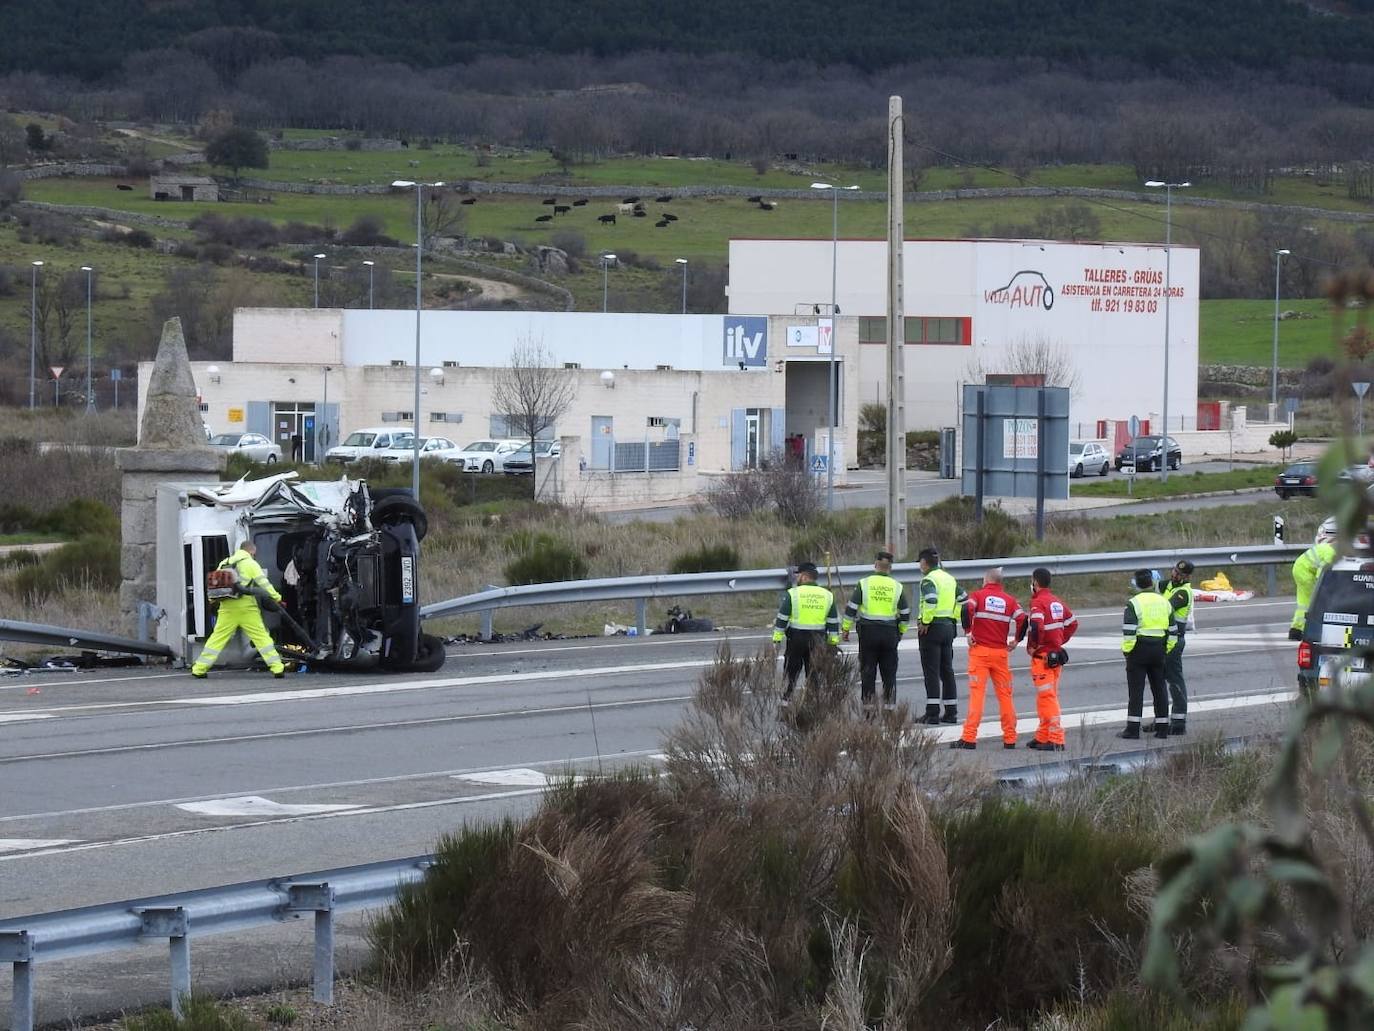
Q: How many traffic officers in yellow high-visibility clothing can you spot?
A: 5